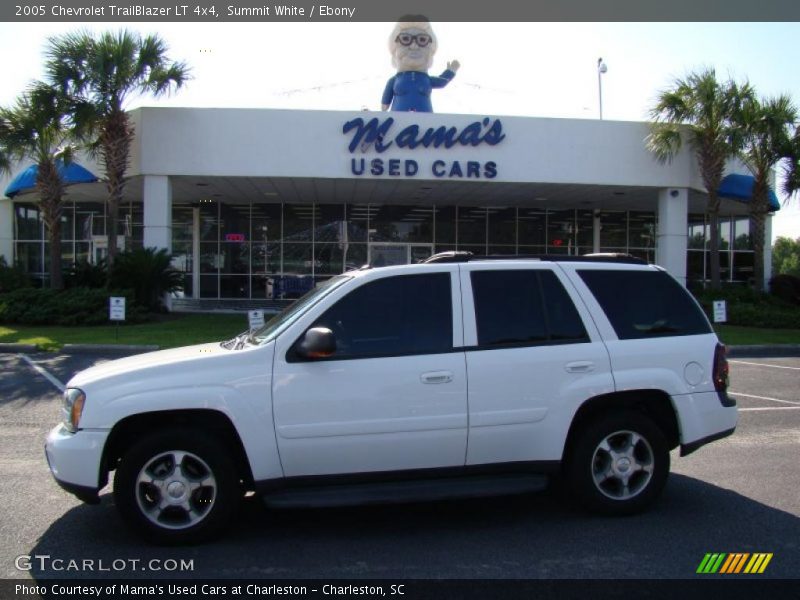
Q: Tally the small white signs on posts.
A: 3